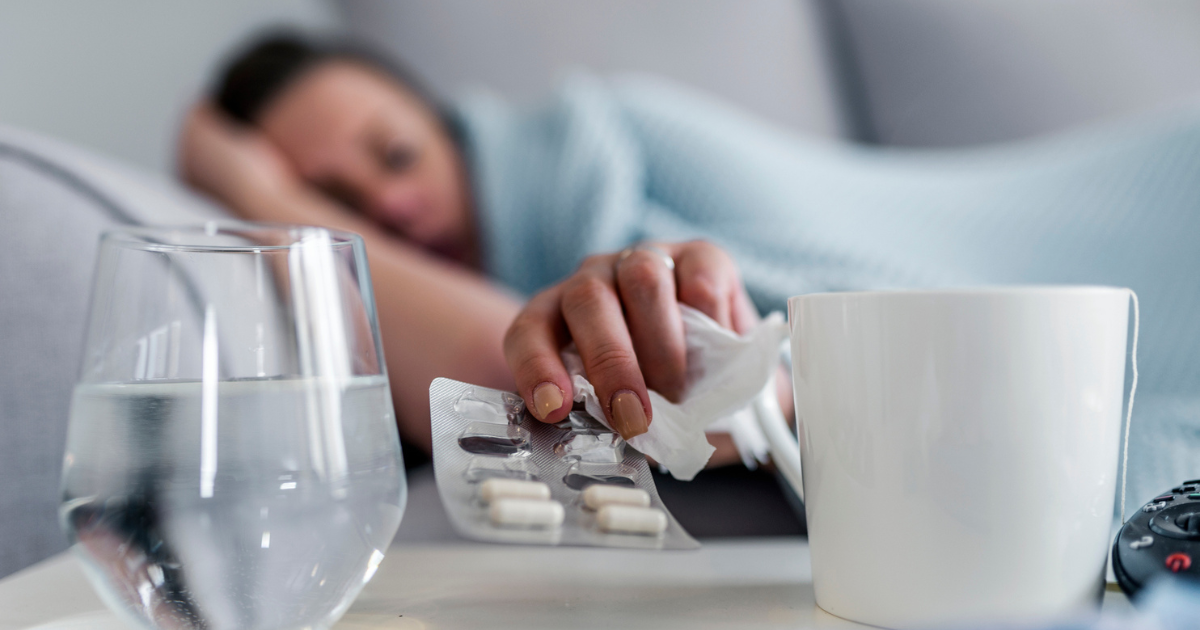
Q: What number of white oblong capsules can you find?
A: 4